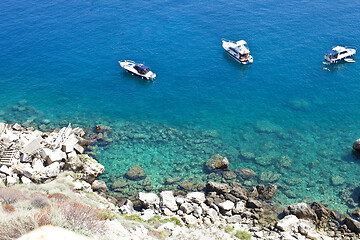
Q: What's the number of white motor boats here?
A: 3